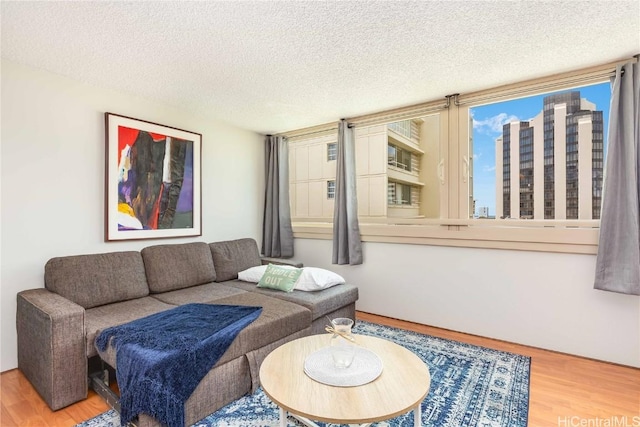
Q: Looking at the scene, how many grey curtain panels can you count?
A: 3